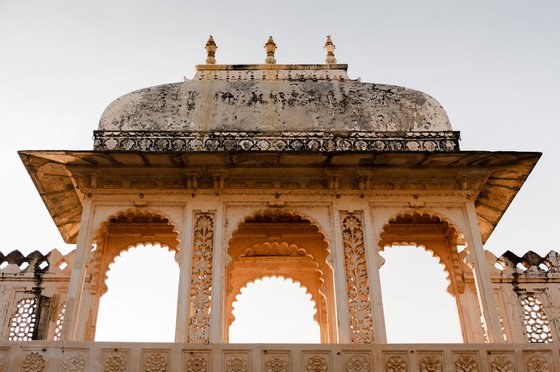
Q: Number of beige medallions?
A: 14